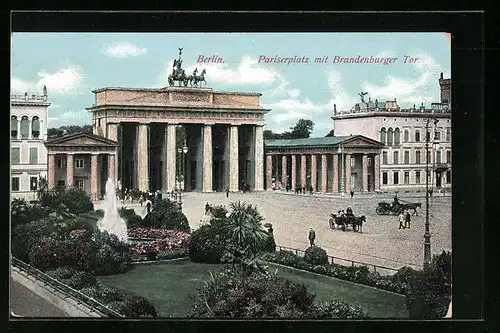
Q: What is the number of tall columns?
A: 6